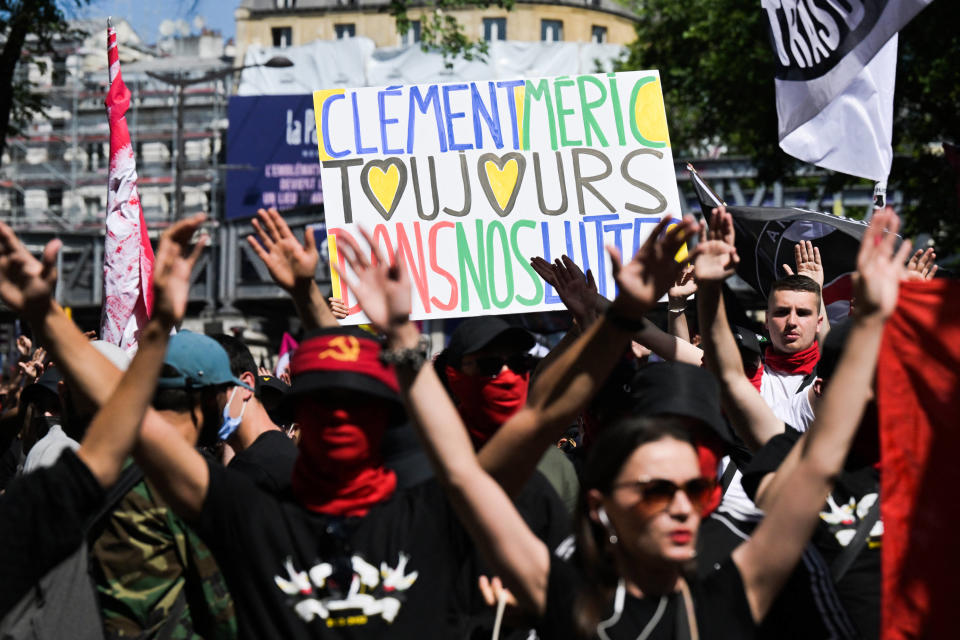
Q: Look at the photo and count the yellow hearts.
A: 2